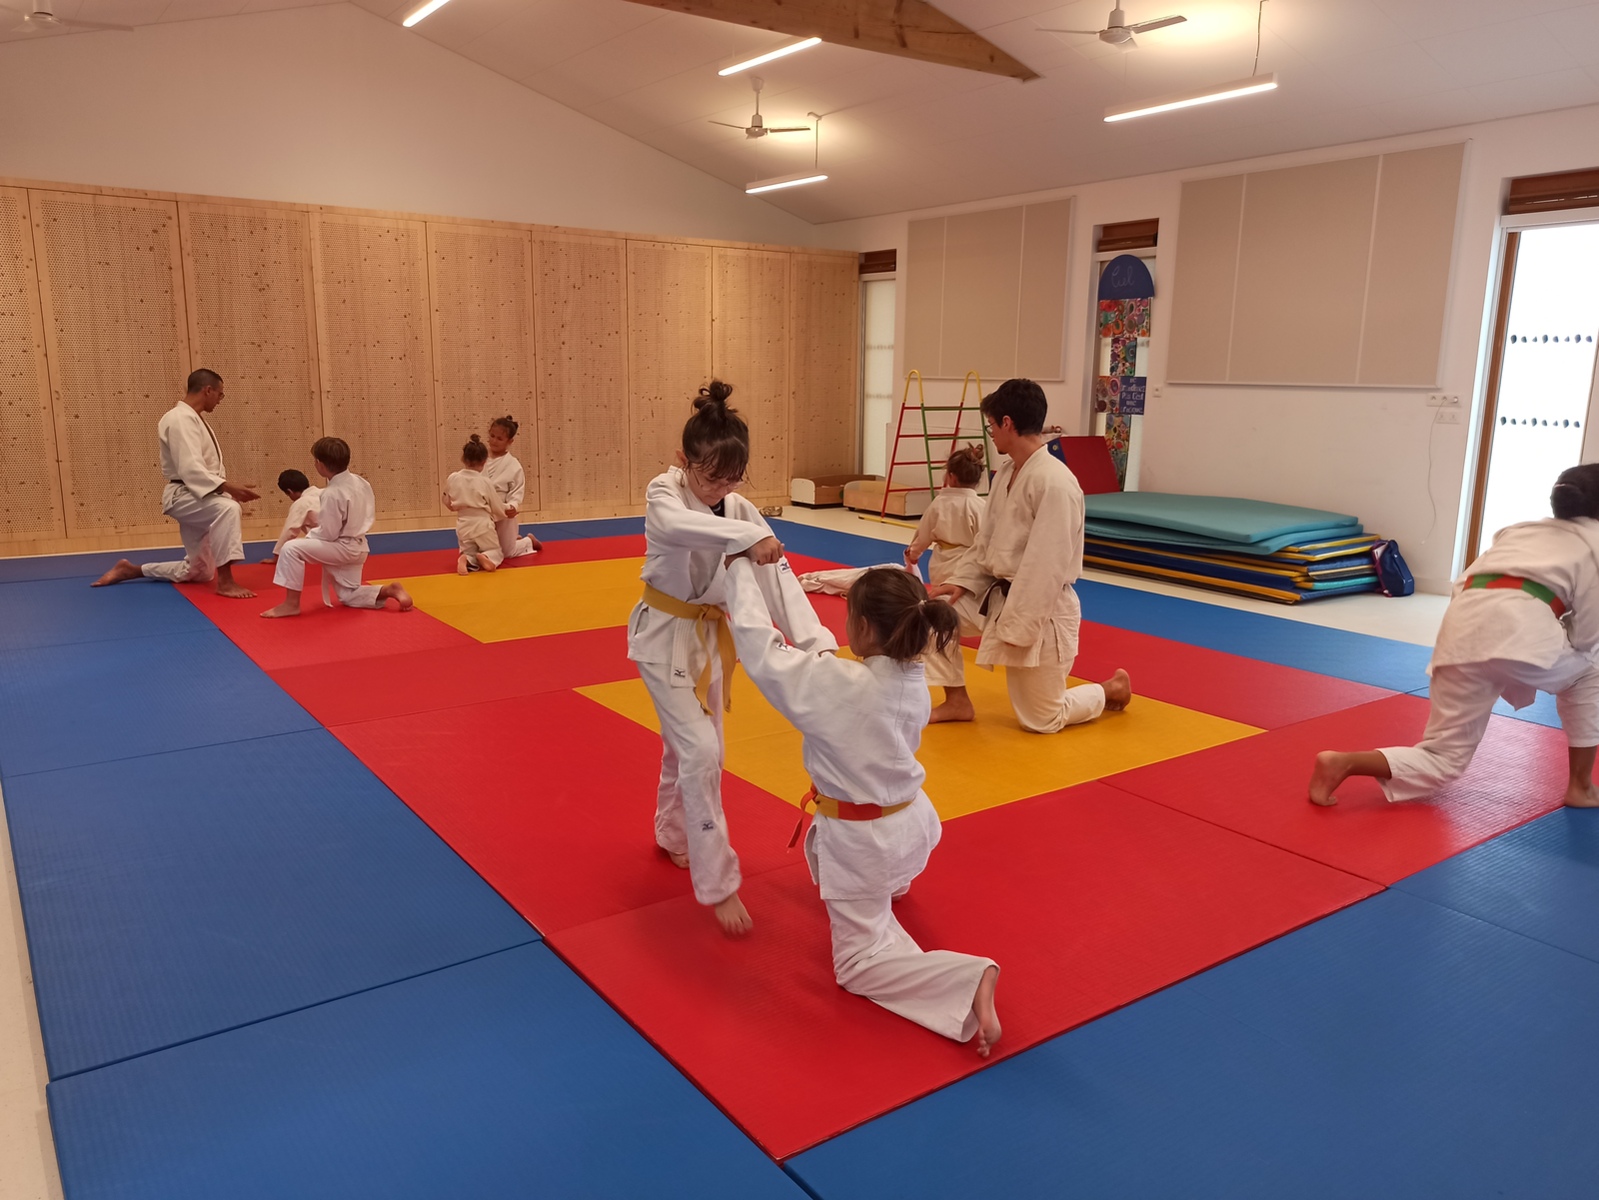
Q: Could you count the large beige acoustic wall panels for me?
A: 2